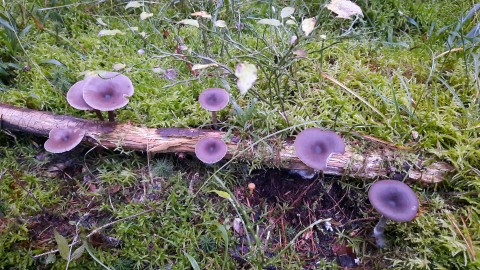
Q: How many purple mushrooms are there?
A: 7